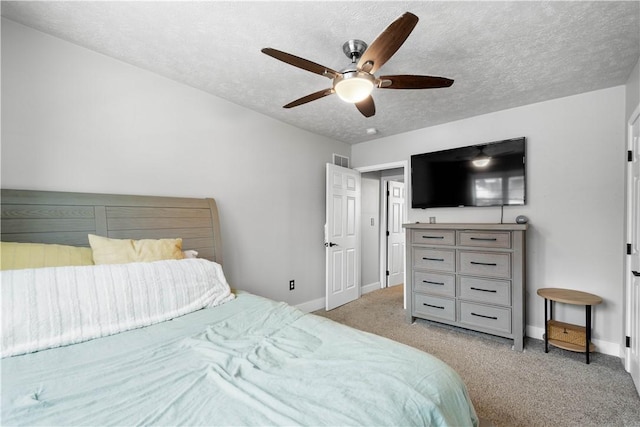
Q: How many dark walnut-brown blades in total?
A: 5